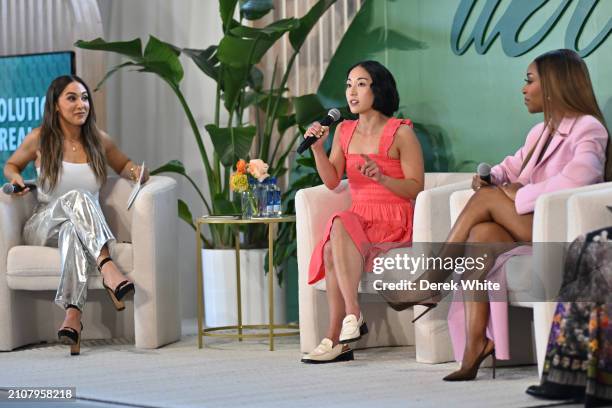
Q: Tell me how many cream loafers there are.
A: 2